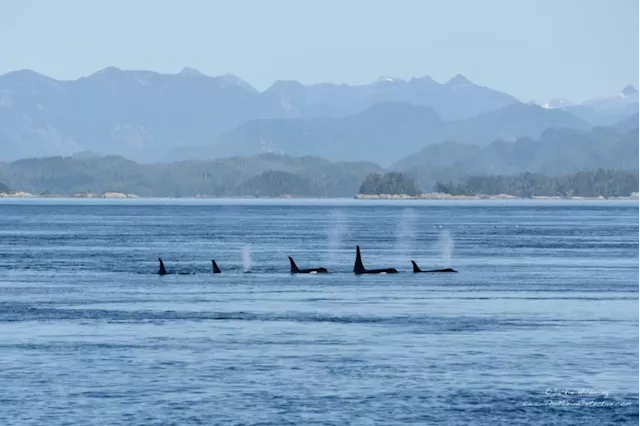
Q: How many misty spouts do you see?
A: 4